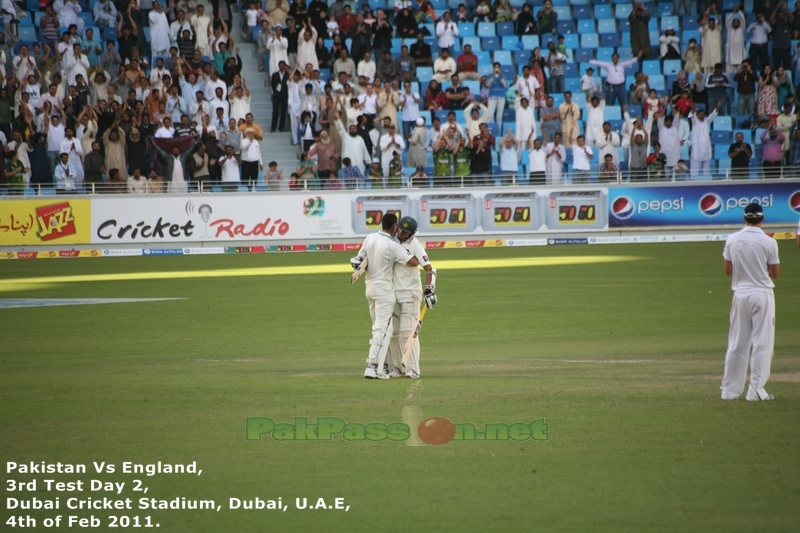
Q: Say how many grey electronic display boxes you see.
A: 4